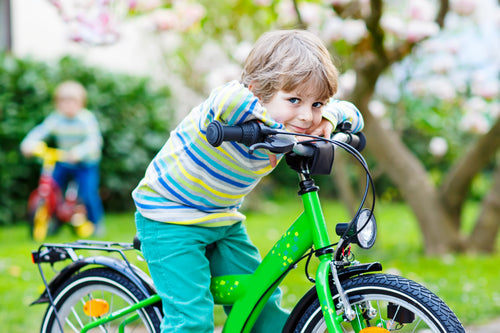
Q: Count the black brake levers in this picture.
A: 1